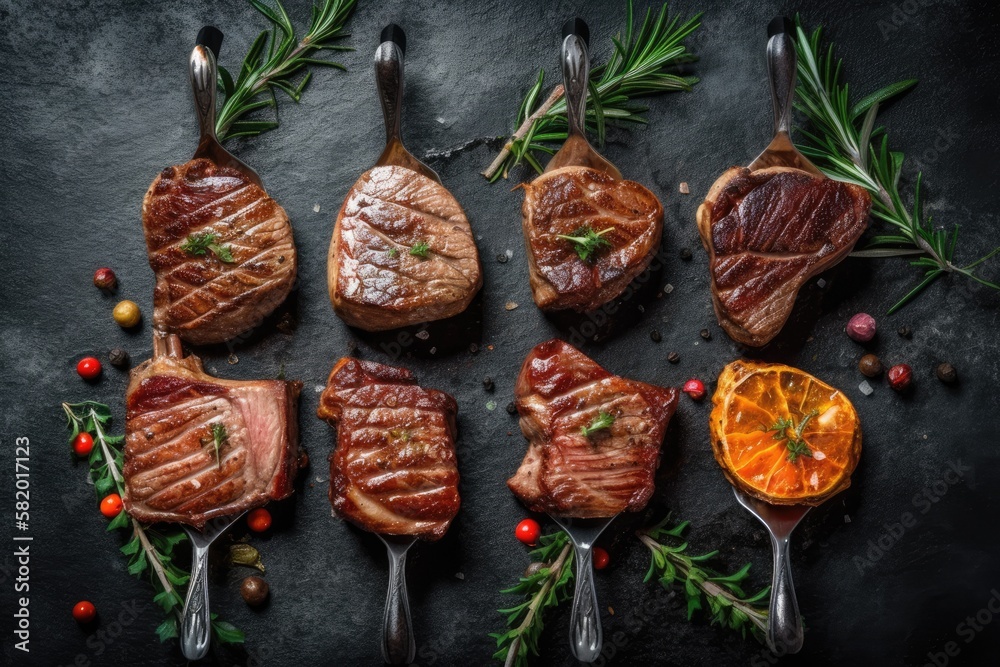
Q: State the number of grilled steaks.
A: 7